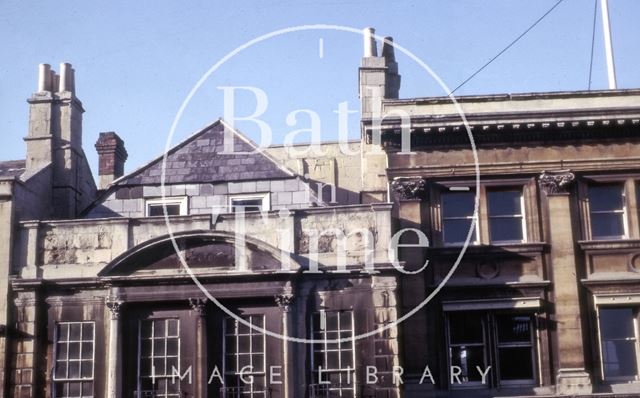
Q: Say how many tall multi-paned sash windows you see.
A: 4